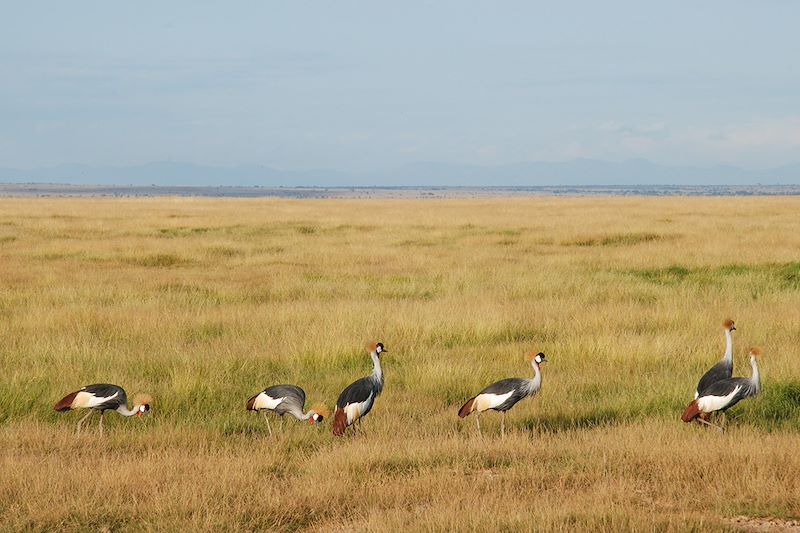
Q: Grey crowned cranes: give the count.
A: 6